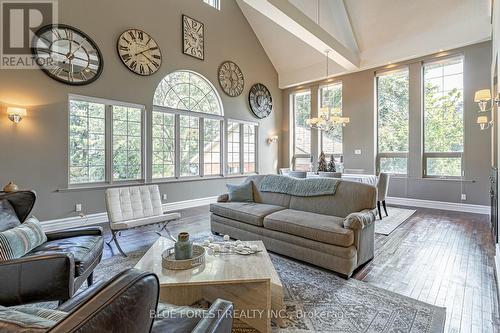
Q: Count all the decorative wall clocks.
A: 5